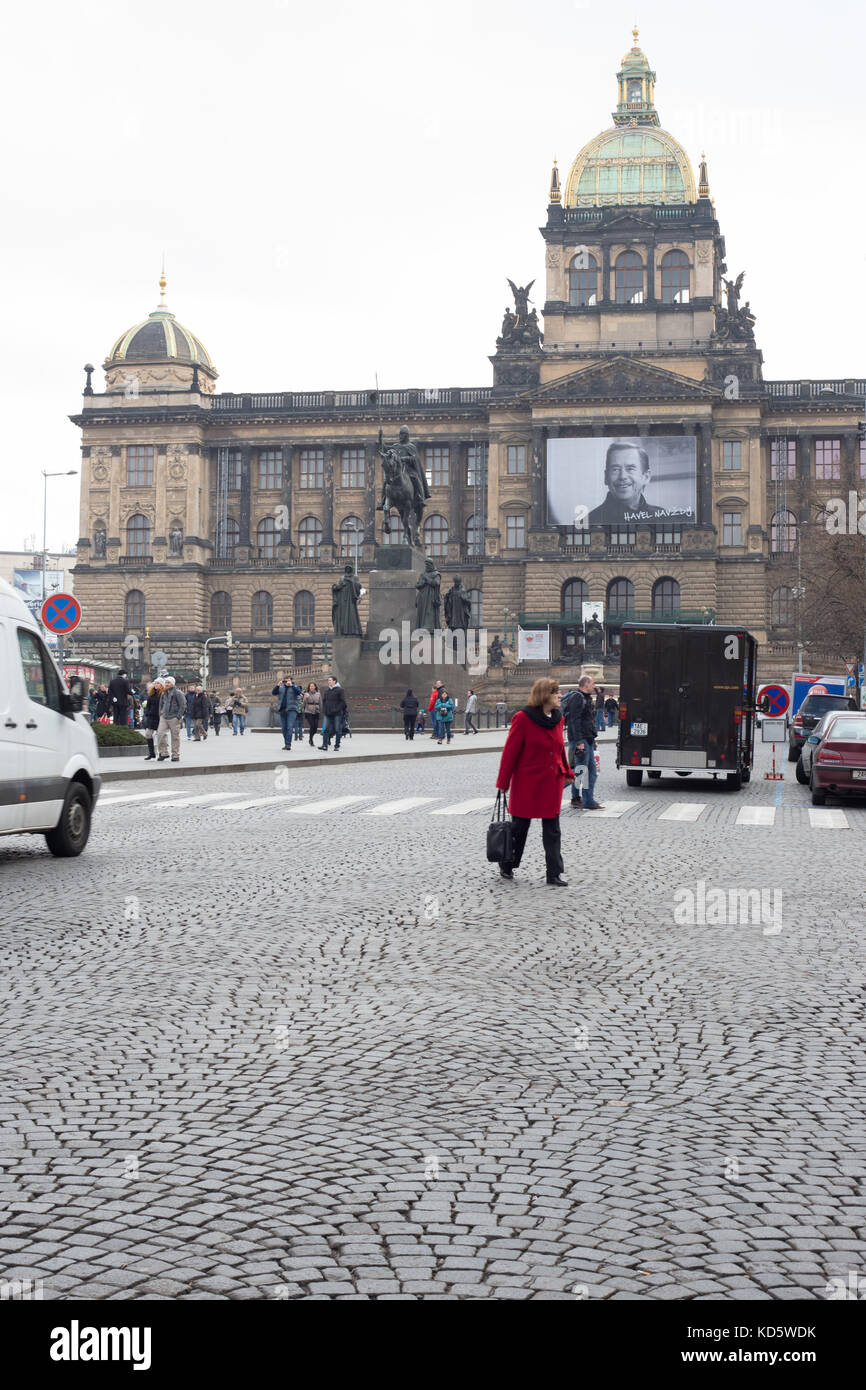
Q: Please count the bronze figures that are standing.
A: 3